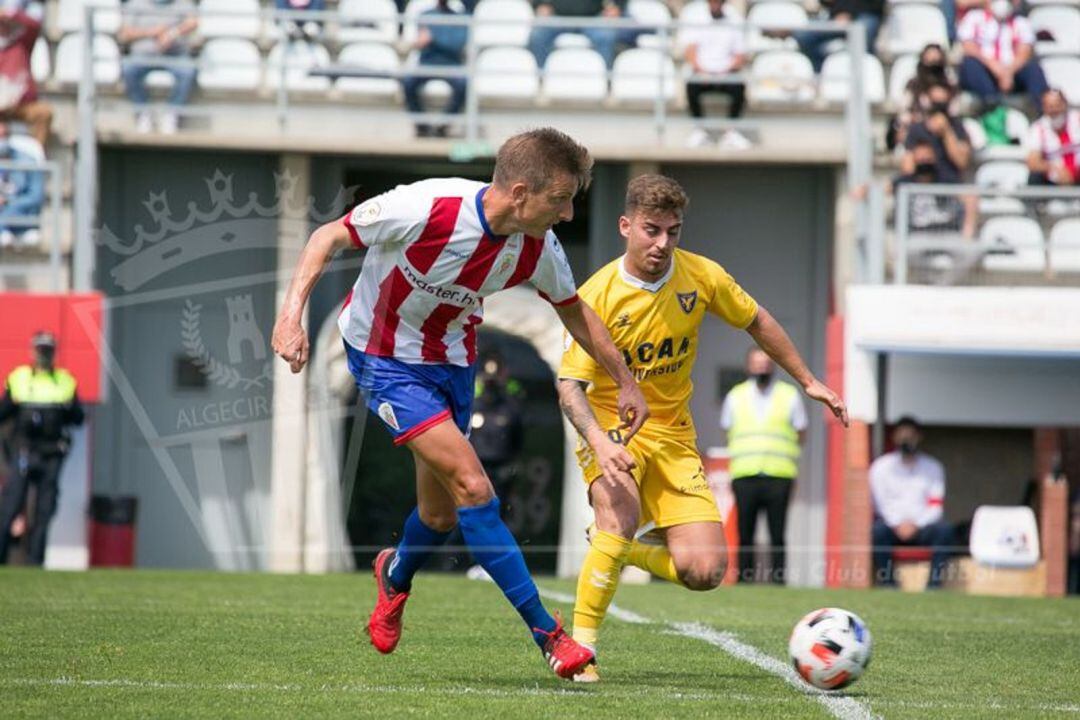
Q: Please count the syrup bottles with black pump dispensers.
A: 0